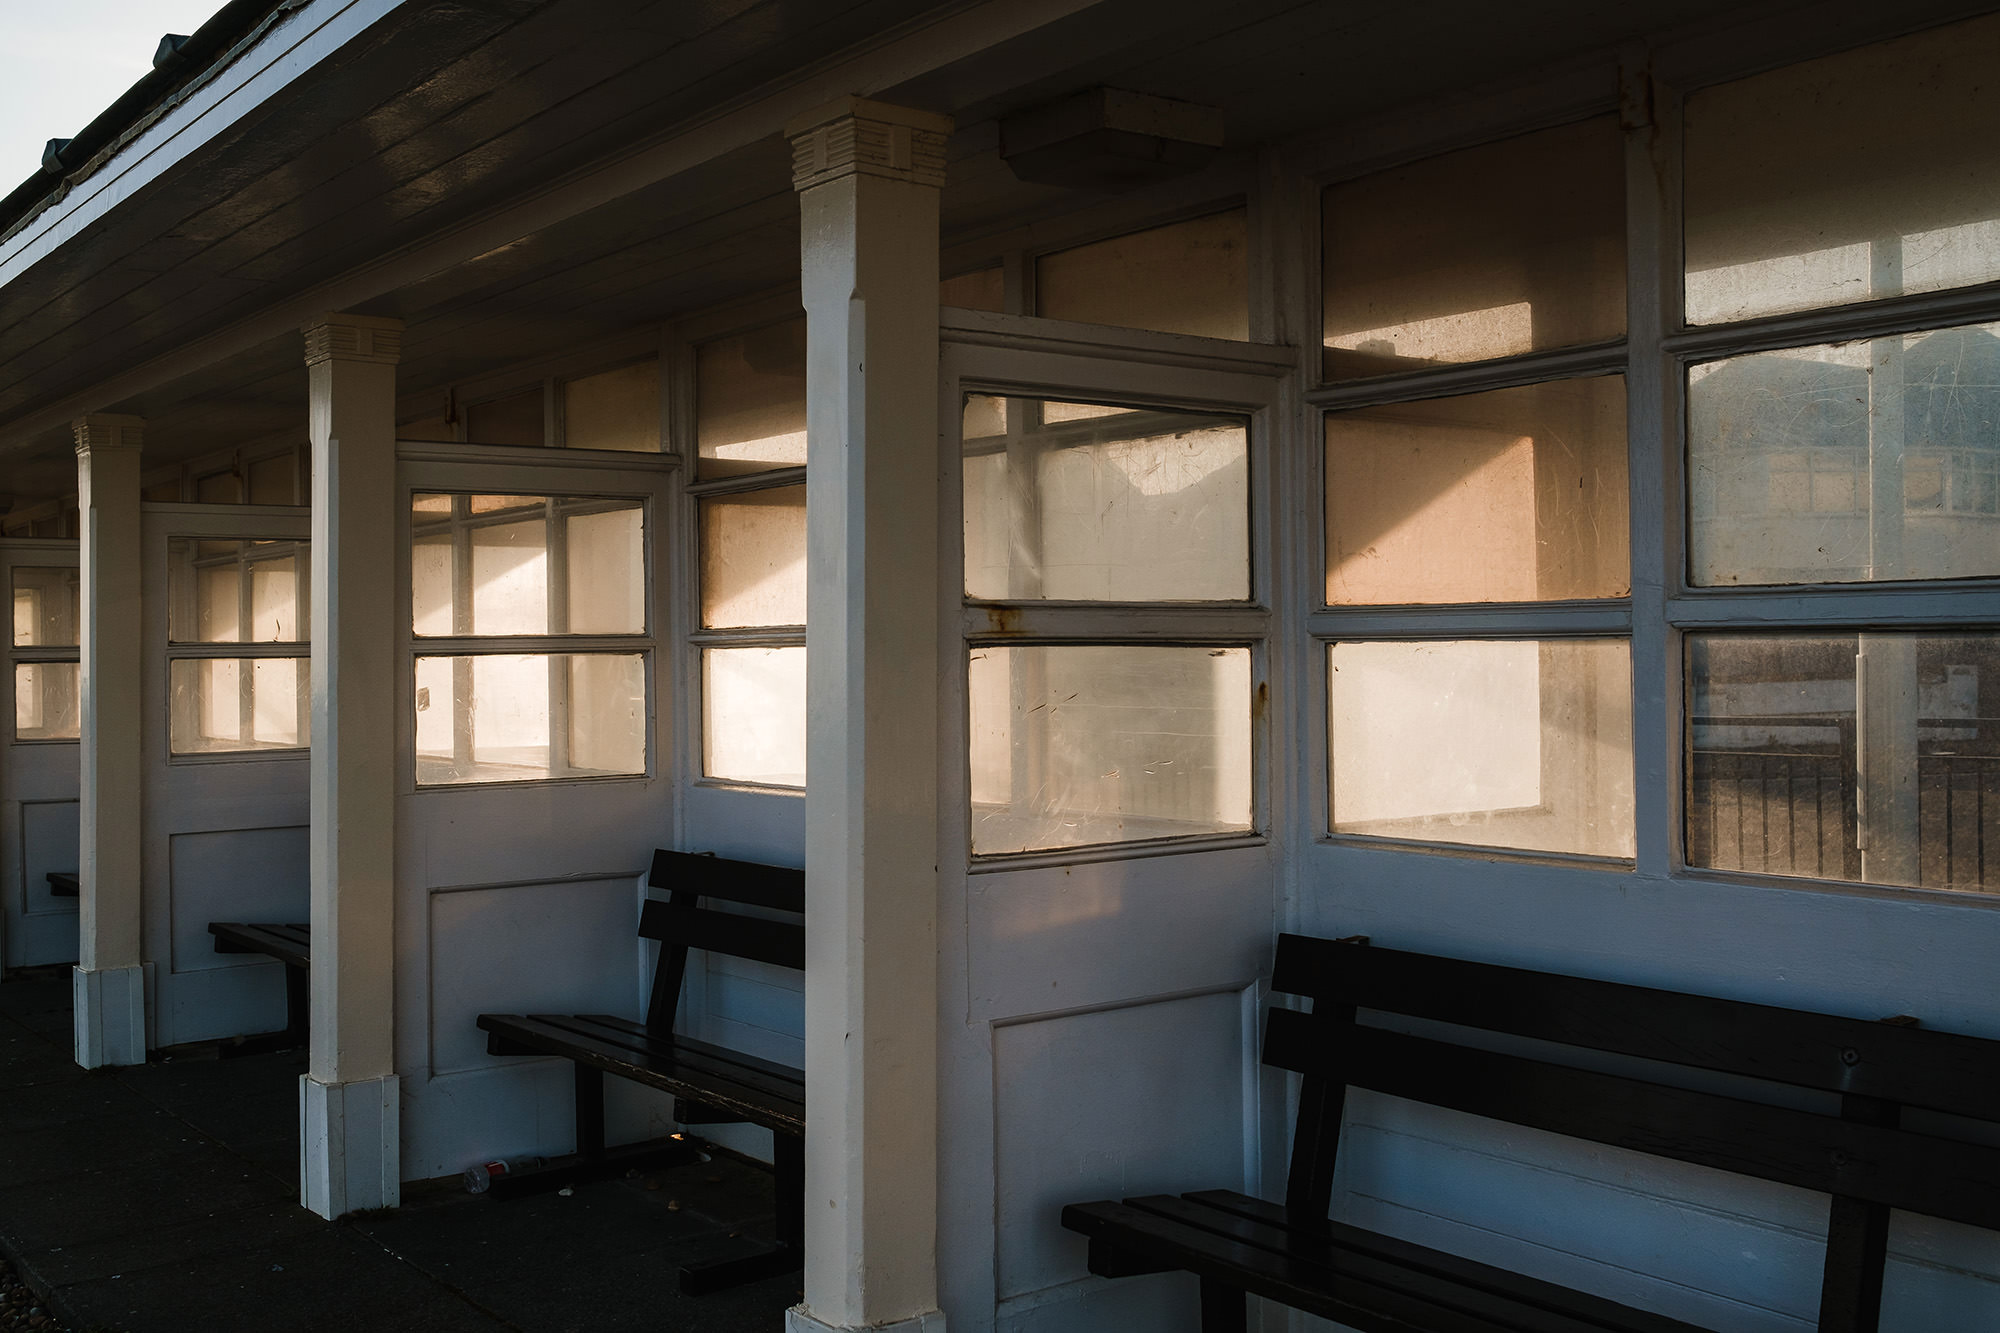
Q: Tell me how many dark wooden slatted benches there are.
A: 4